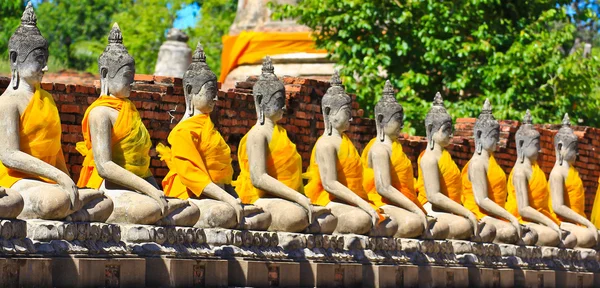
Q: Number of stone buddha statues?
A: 10